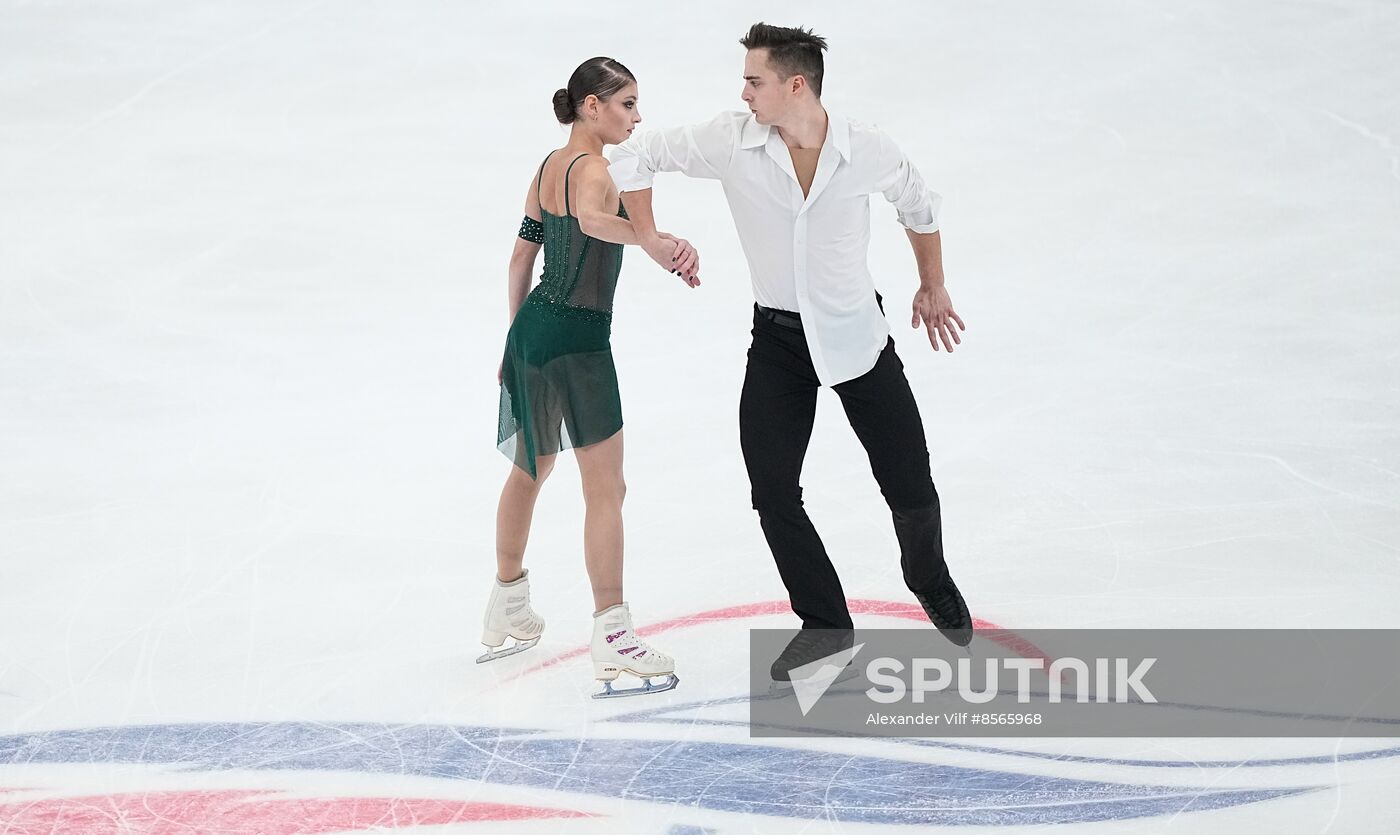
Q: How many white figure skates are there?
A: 2